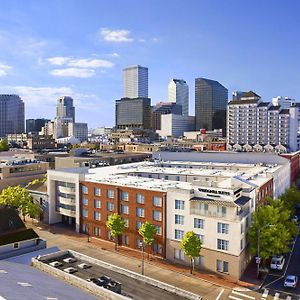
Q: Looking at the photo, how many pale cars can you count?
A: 2